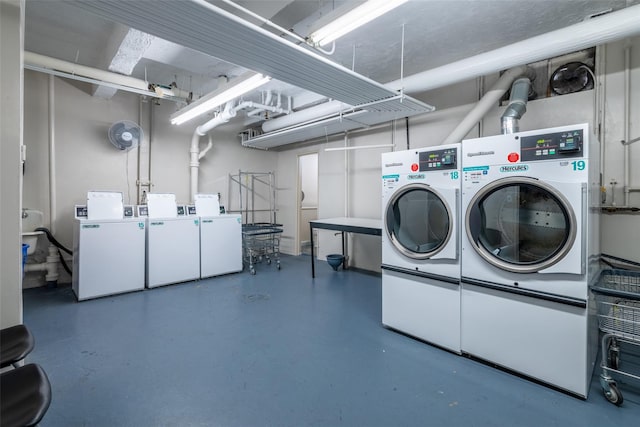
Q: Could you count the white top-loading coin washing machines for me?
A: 3